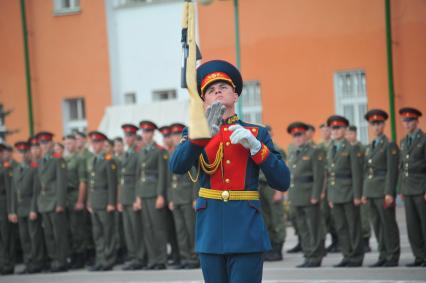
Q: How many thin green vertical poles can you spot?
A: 3